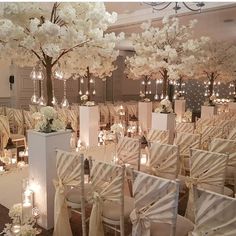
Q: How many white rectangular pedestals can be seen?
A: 6